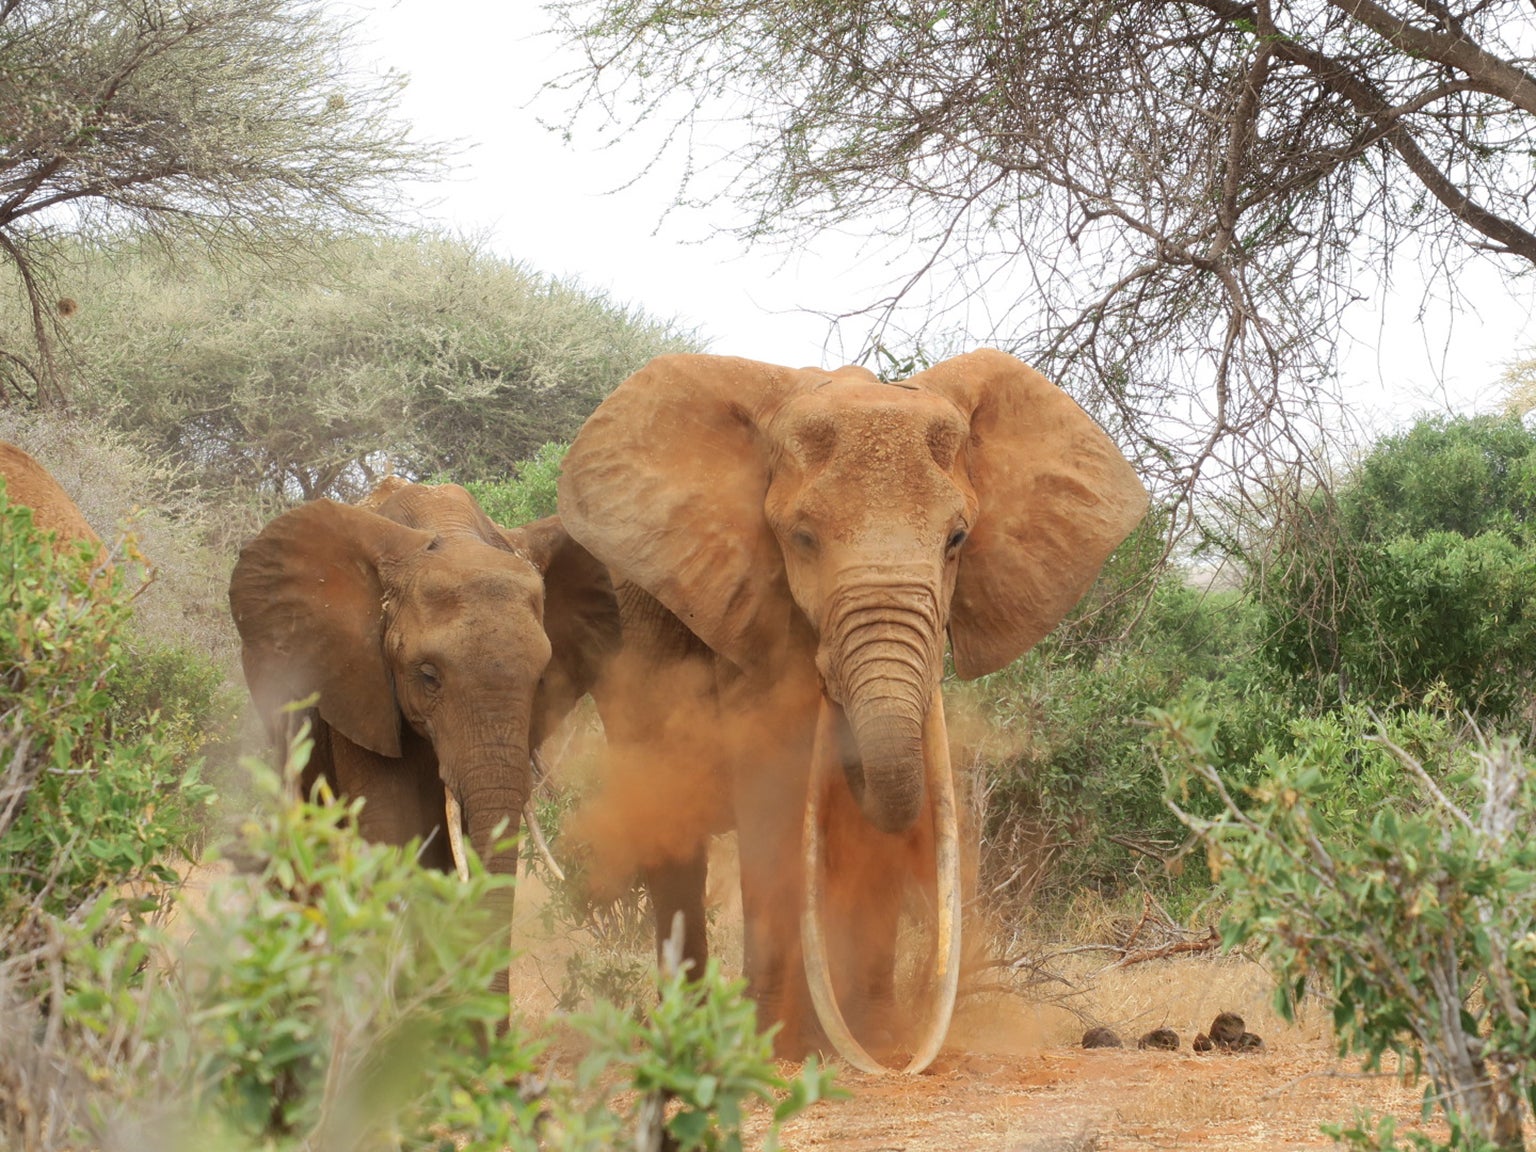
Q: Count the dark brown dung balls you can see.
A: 5